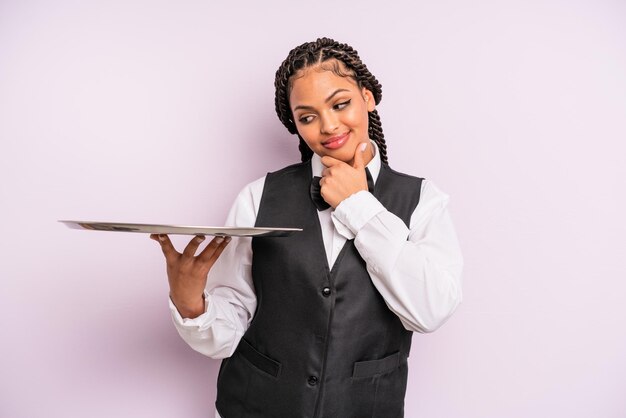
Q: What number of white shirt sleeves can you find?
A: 2